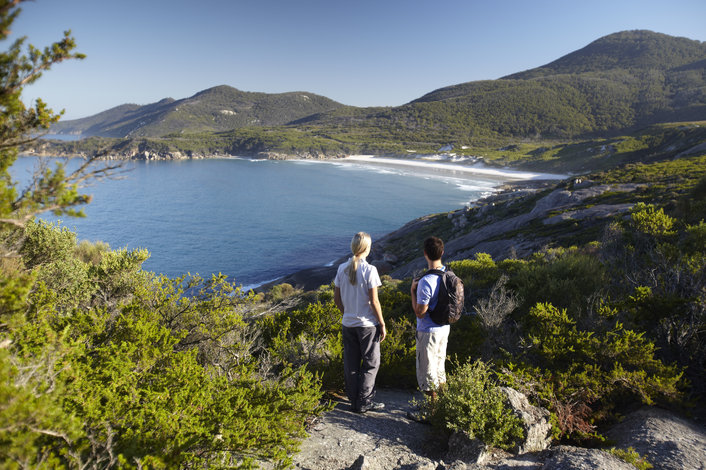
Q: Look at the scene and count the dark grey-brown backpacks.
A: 1